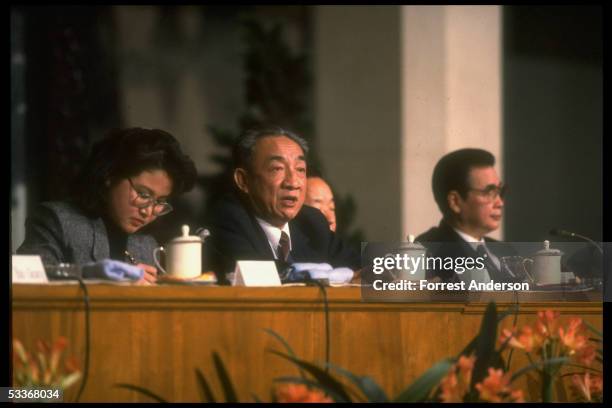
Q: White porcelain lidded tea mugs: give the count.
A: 3